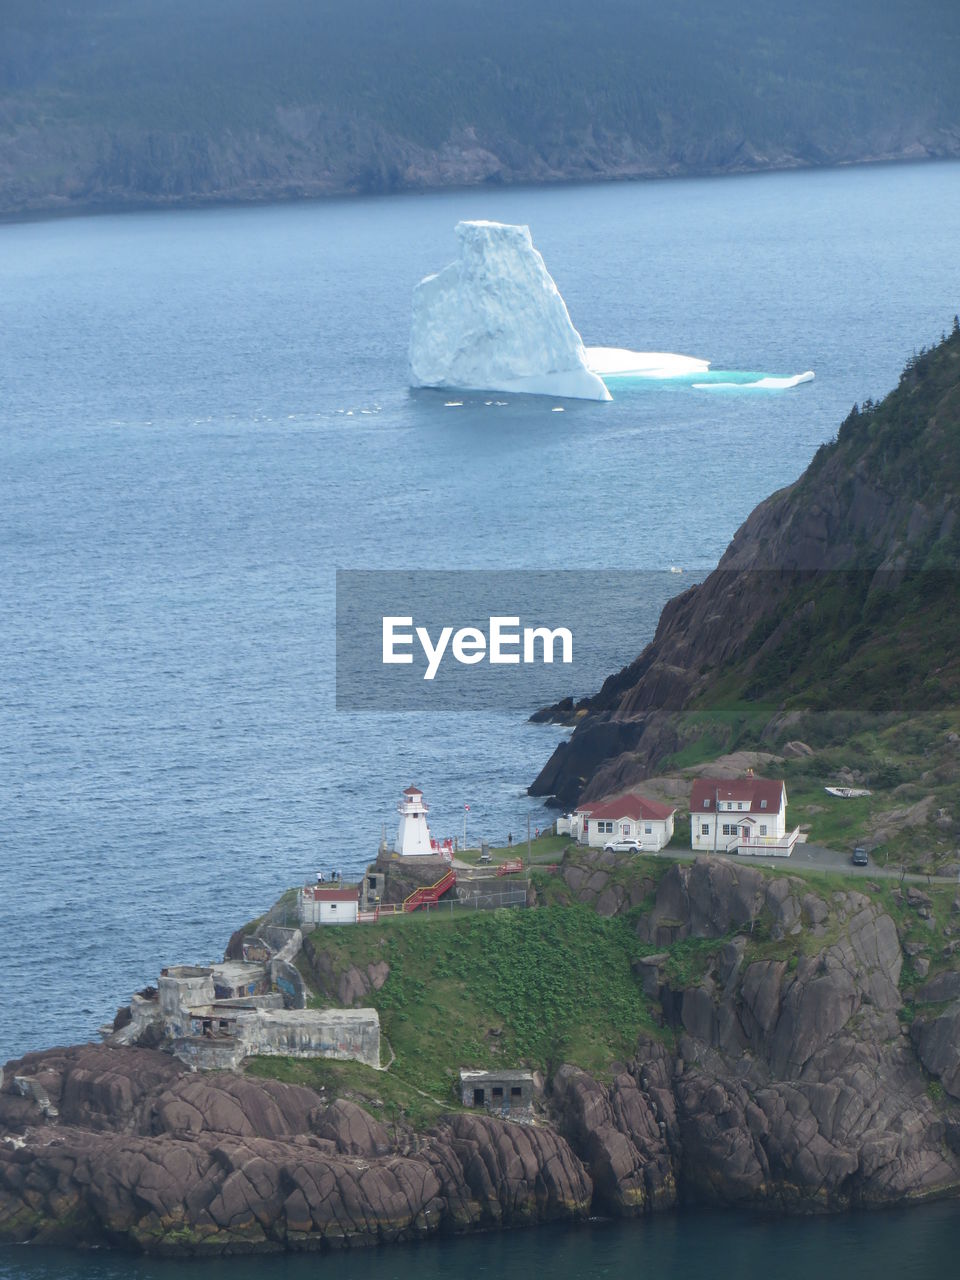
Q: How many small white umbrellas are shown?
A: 0